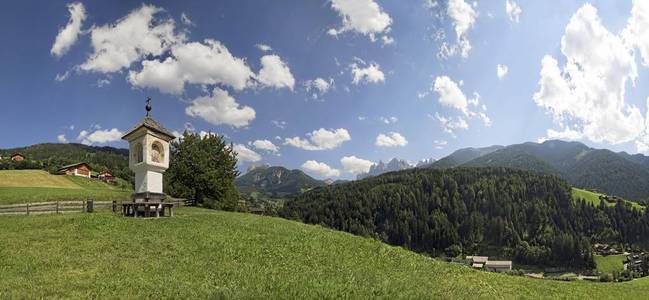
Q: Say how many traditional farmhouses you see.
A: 3